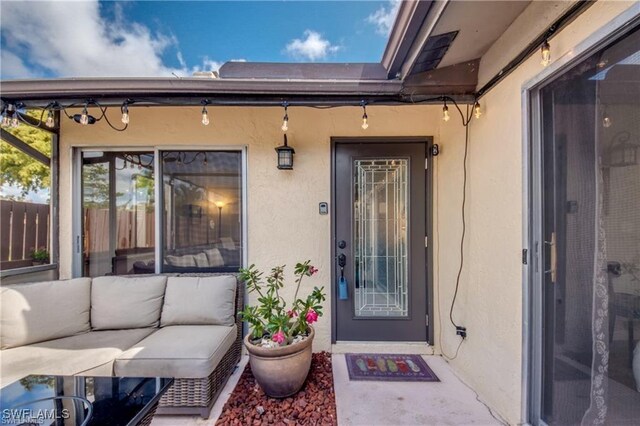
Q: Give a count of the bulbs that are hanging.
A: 11